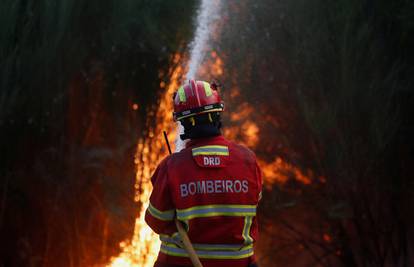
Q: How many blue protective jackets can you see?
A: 0